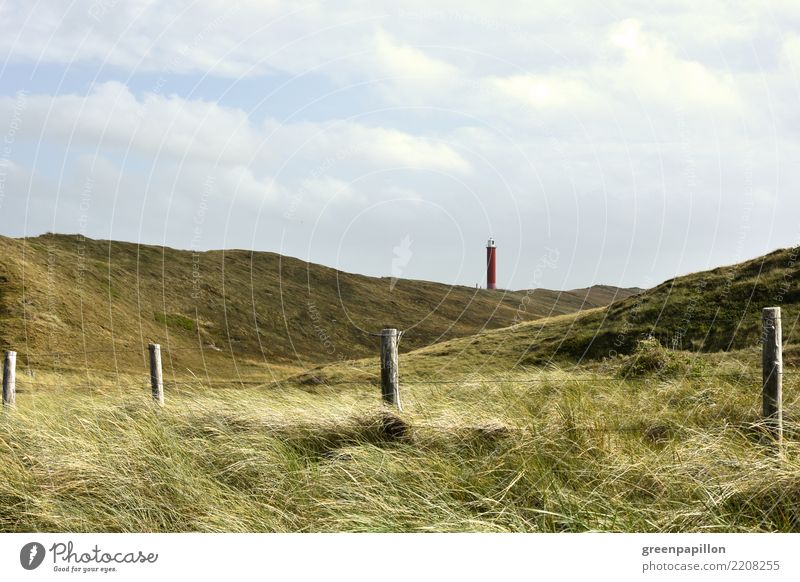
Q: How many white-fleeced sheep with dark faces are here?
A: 0